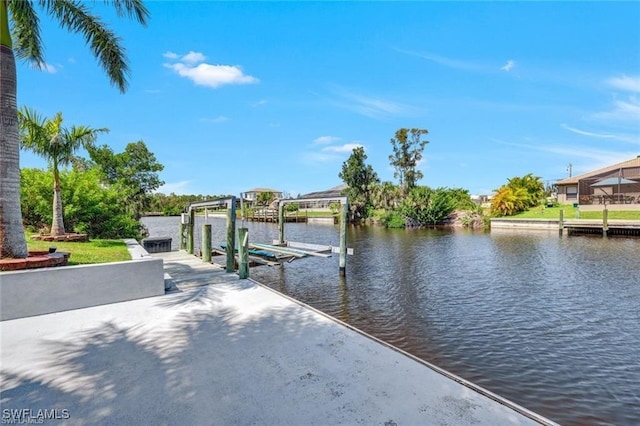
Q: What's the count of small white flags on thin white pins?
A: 0